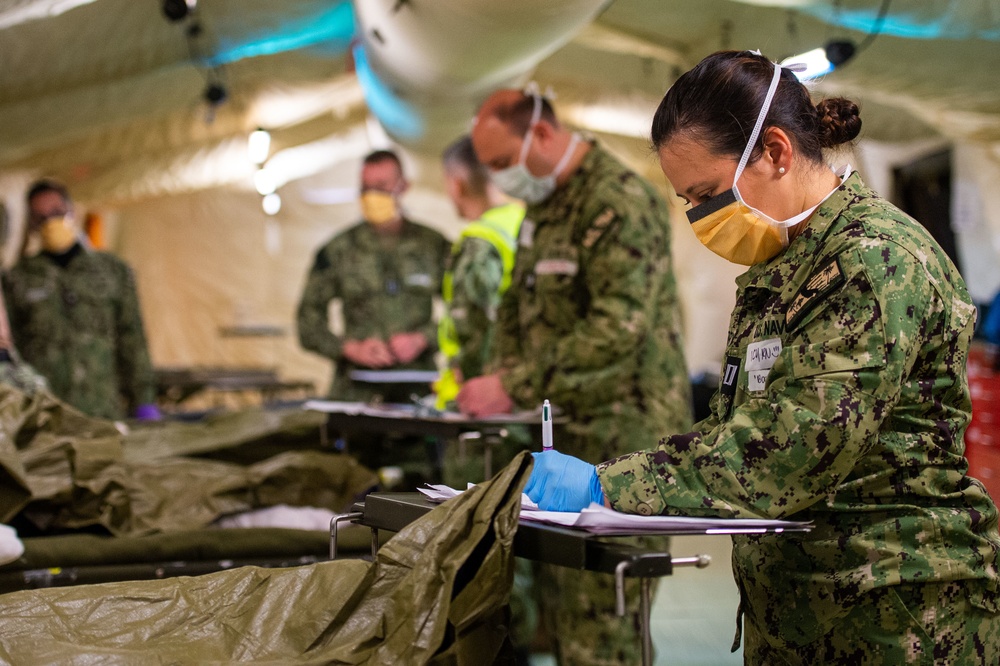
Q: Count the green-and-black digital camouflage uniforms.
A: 5